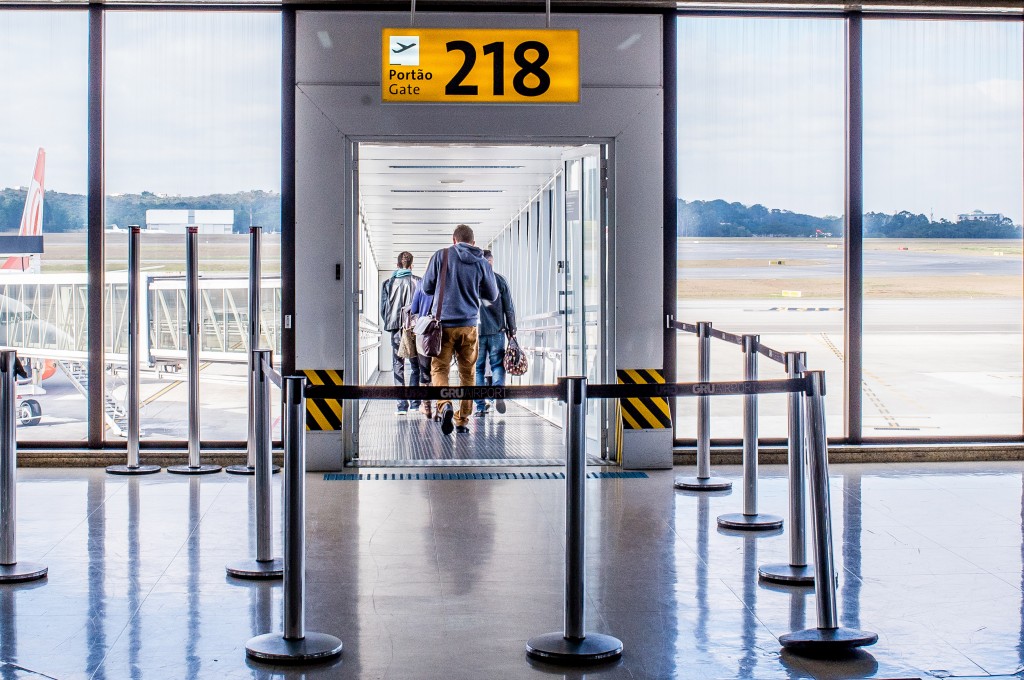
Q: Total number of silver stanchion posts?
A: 11